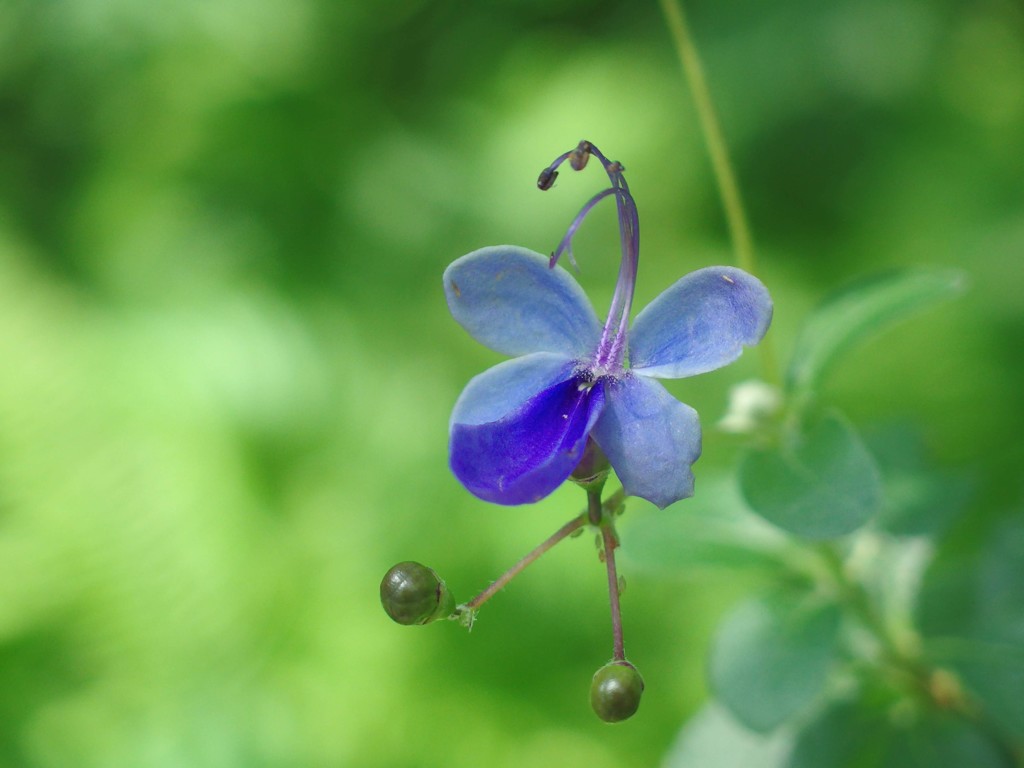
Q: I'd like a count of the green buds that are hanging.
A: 2